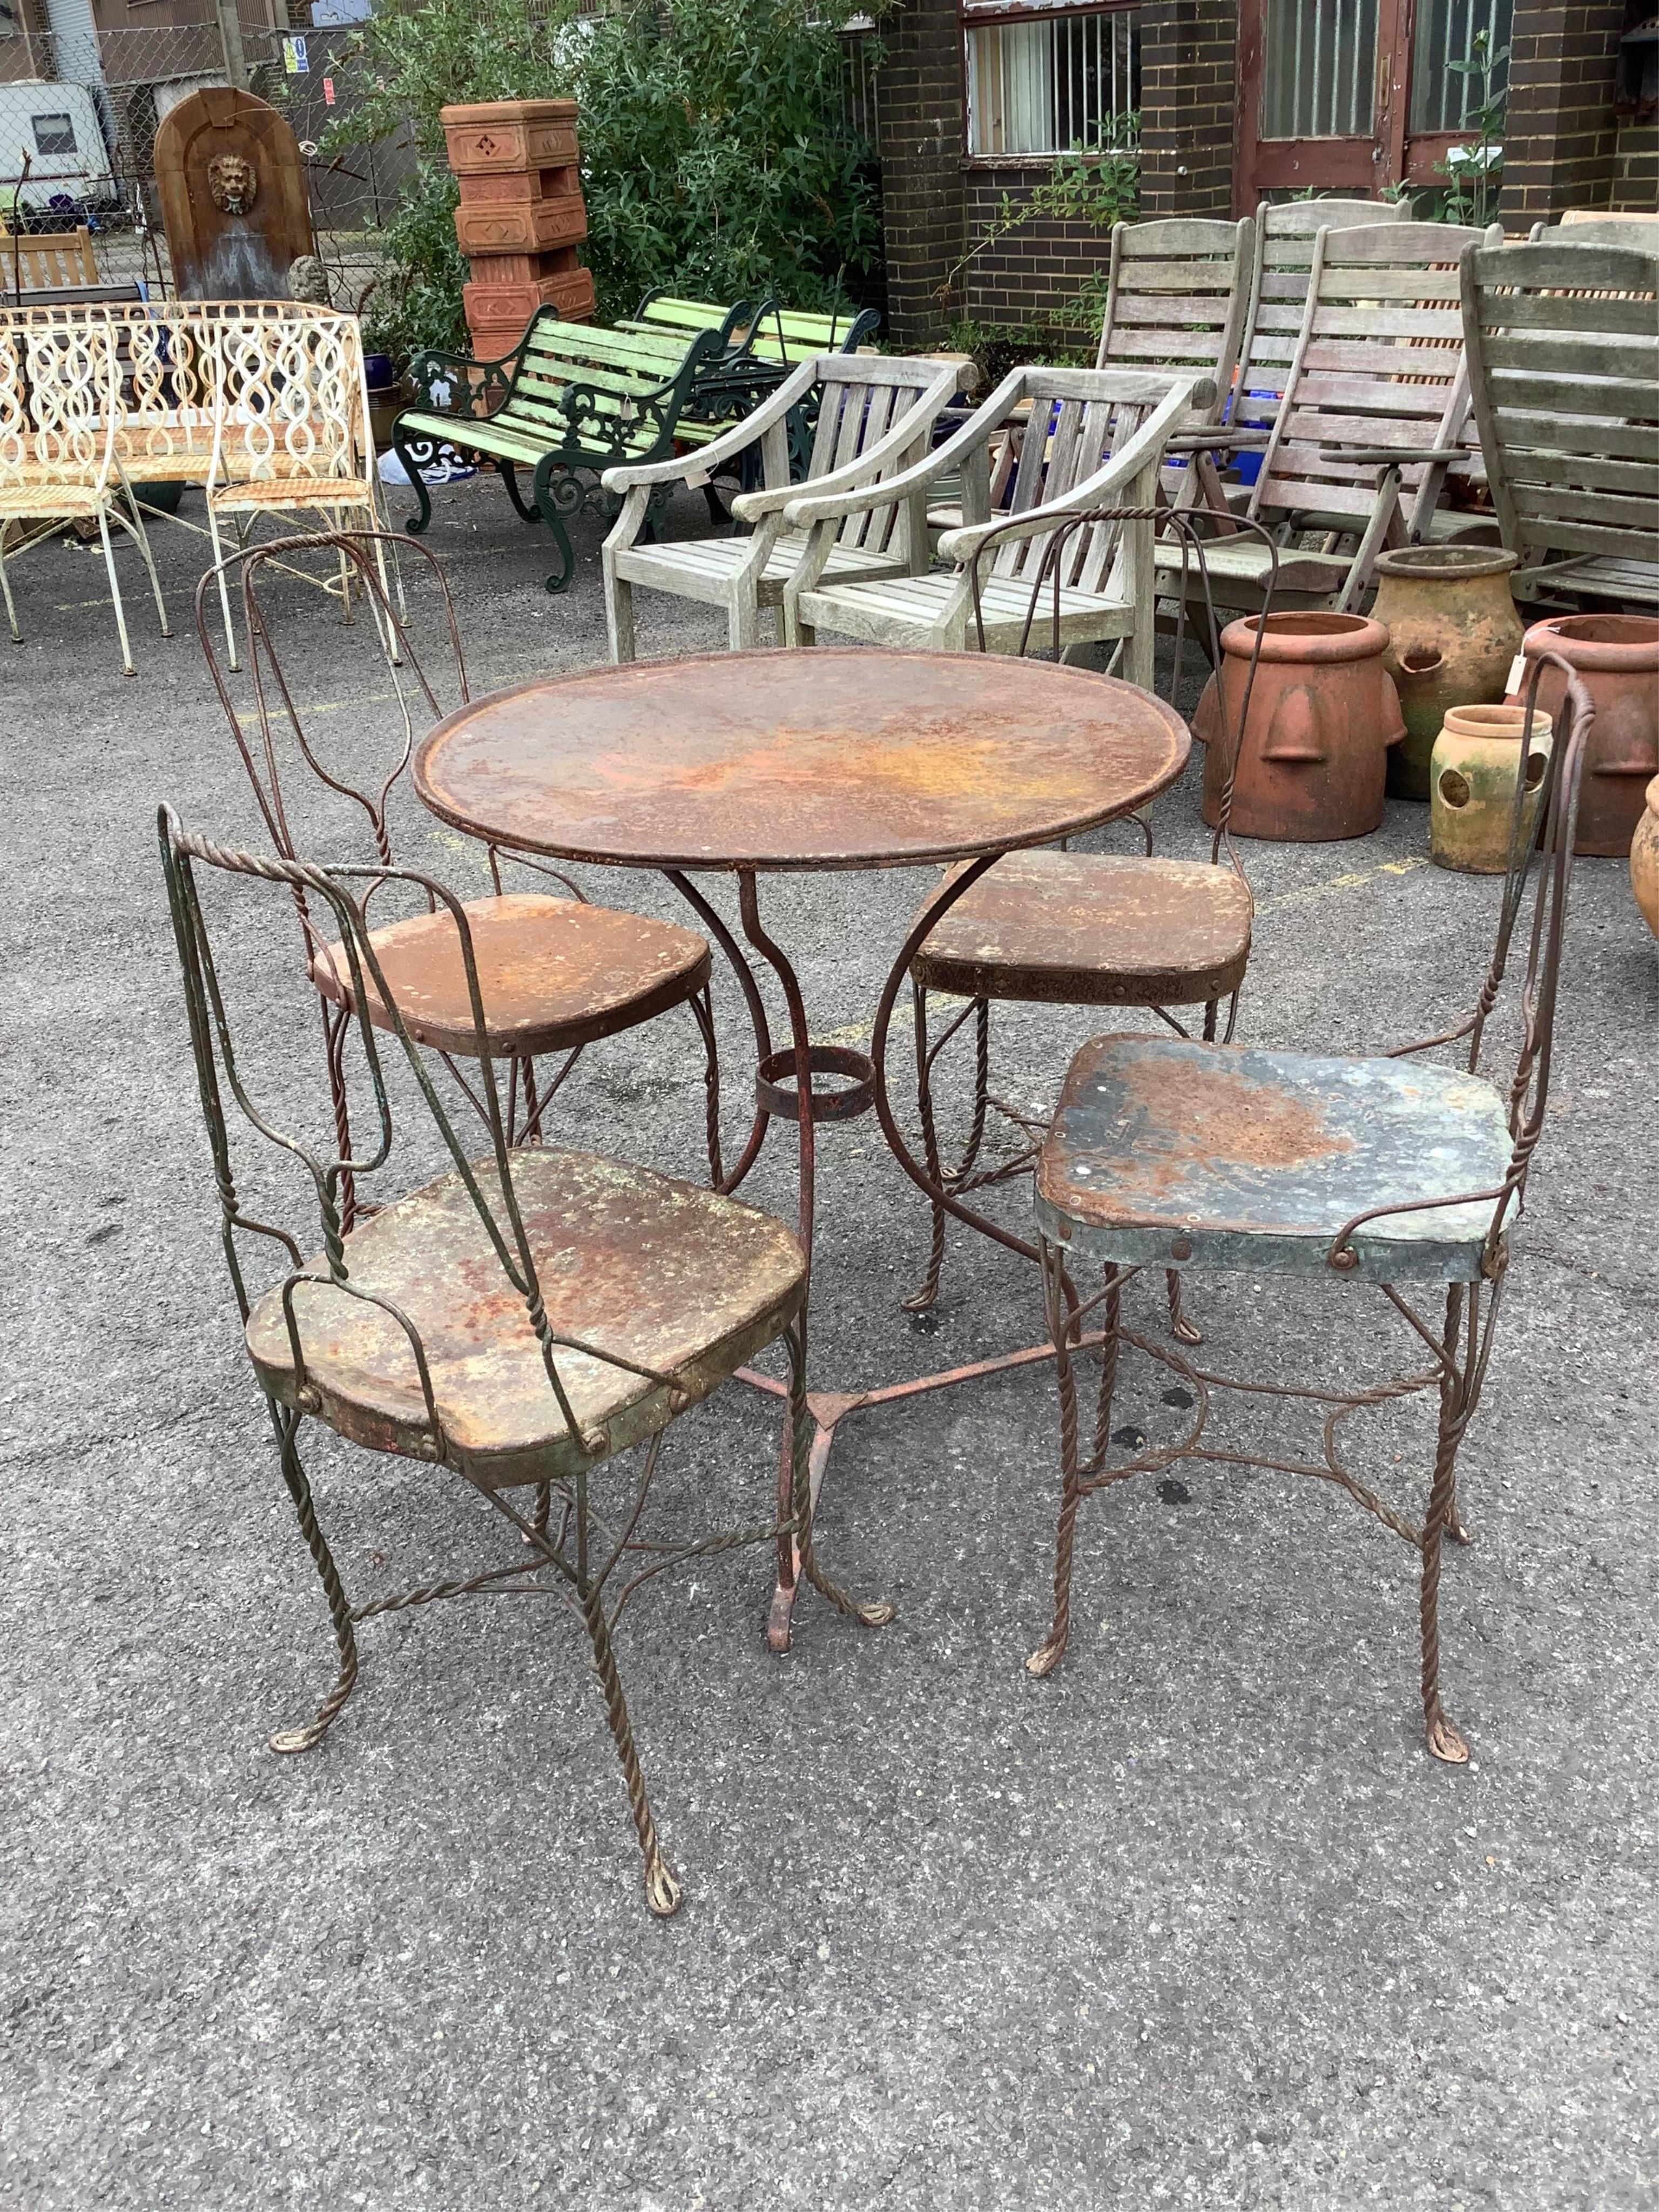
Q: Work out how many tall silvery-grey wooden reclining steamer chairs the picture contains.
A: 5